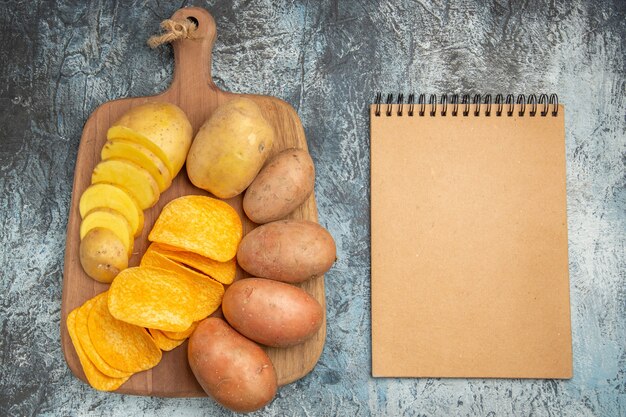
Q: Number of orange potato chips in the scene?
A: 9